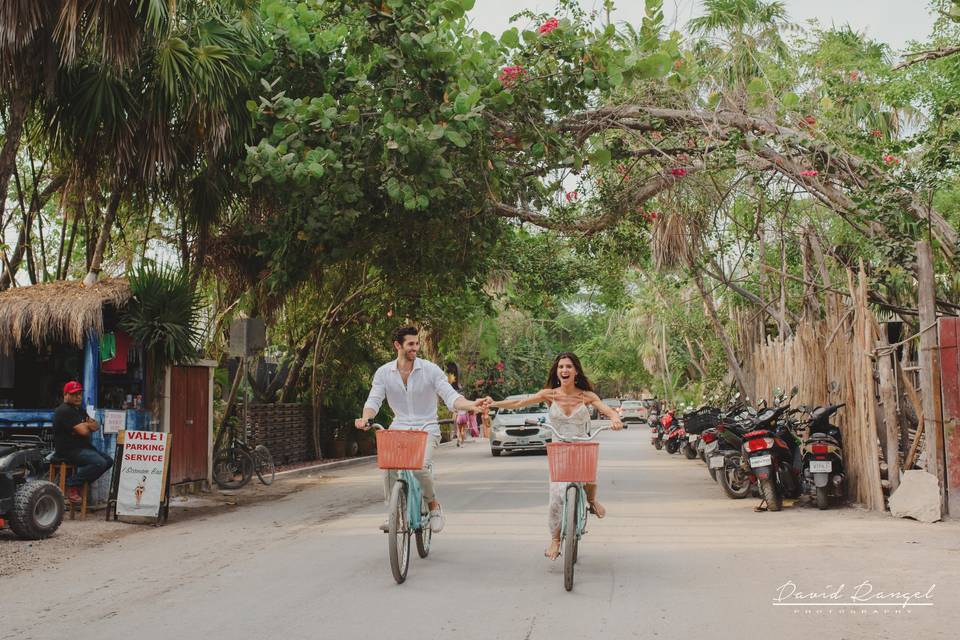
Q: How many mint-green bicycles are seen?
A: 2